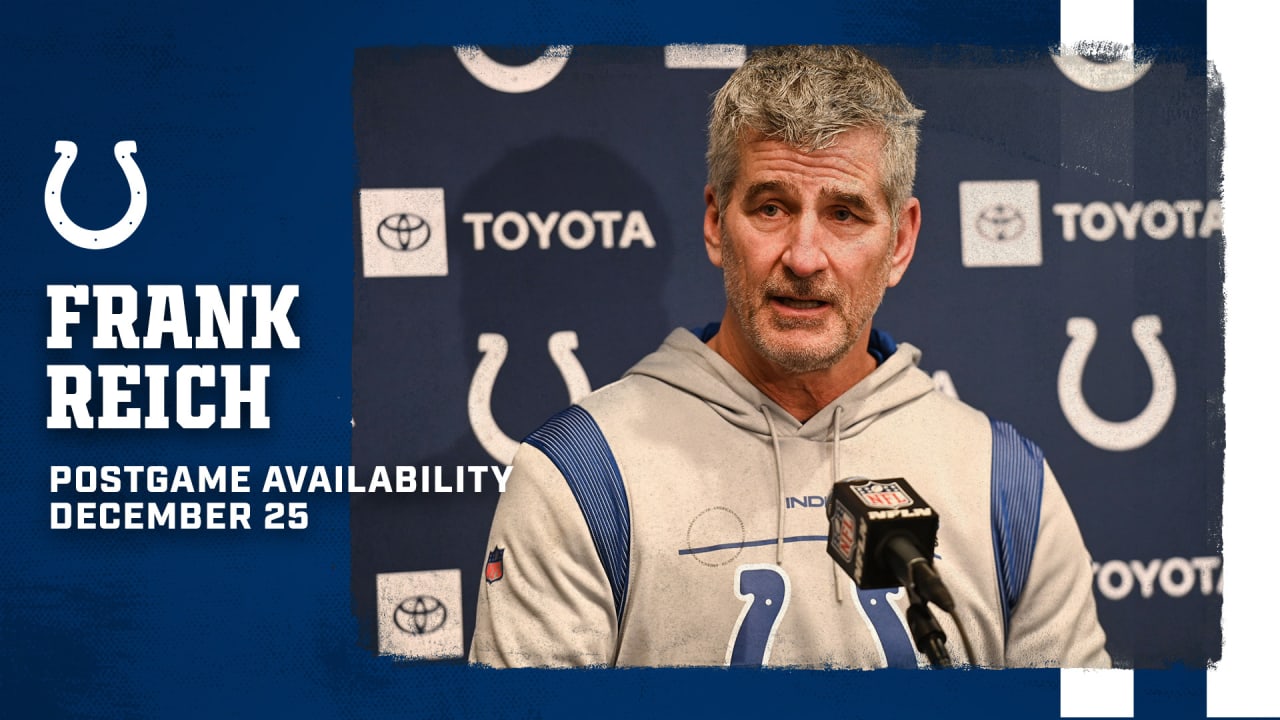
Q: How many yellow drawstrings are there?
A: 0